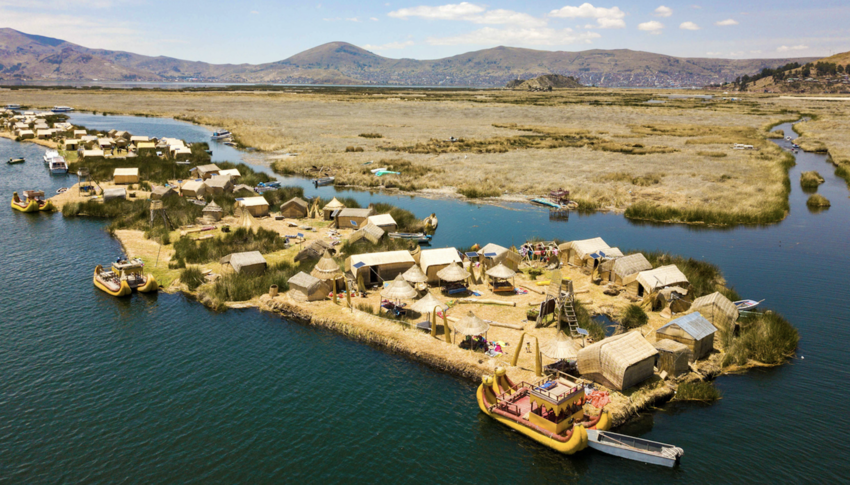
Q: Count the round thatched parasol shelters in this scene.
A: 7